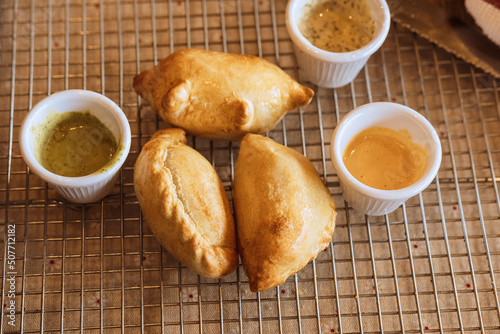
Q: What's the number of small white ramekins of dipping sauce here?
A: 3